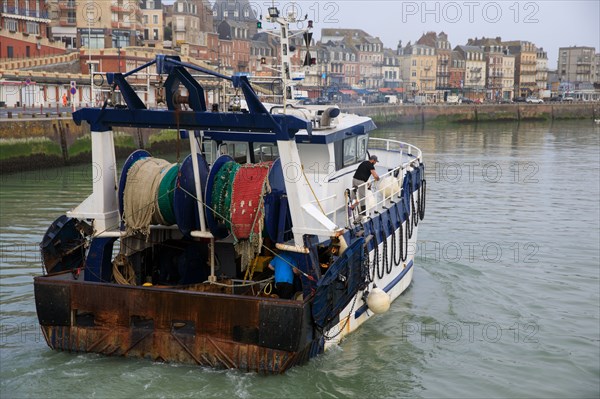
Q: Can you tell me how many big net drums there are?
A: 2